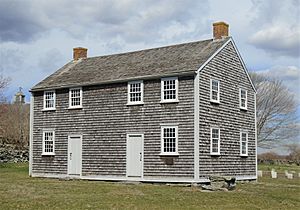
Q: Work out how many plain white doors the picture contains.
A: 2